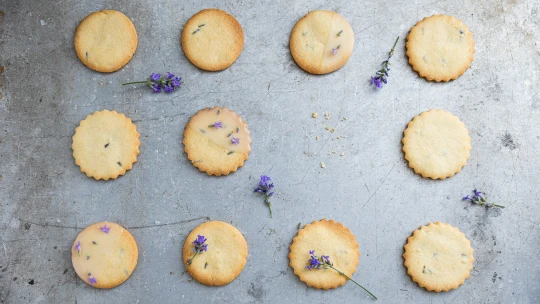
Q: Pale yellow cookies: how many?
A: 11